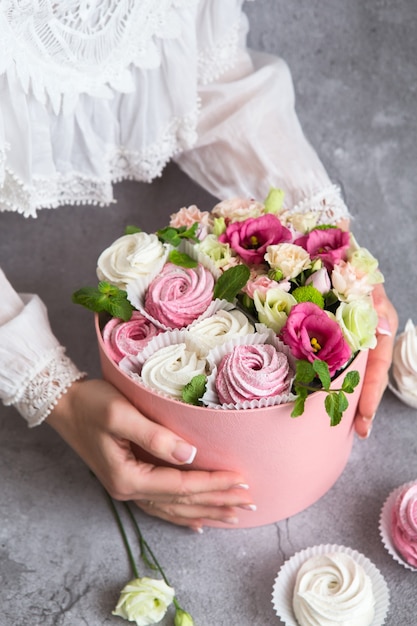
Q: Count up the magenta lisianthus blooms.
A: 3